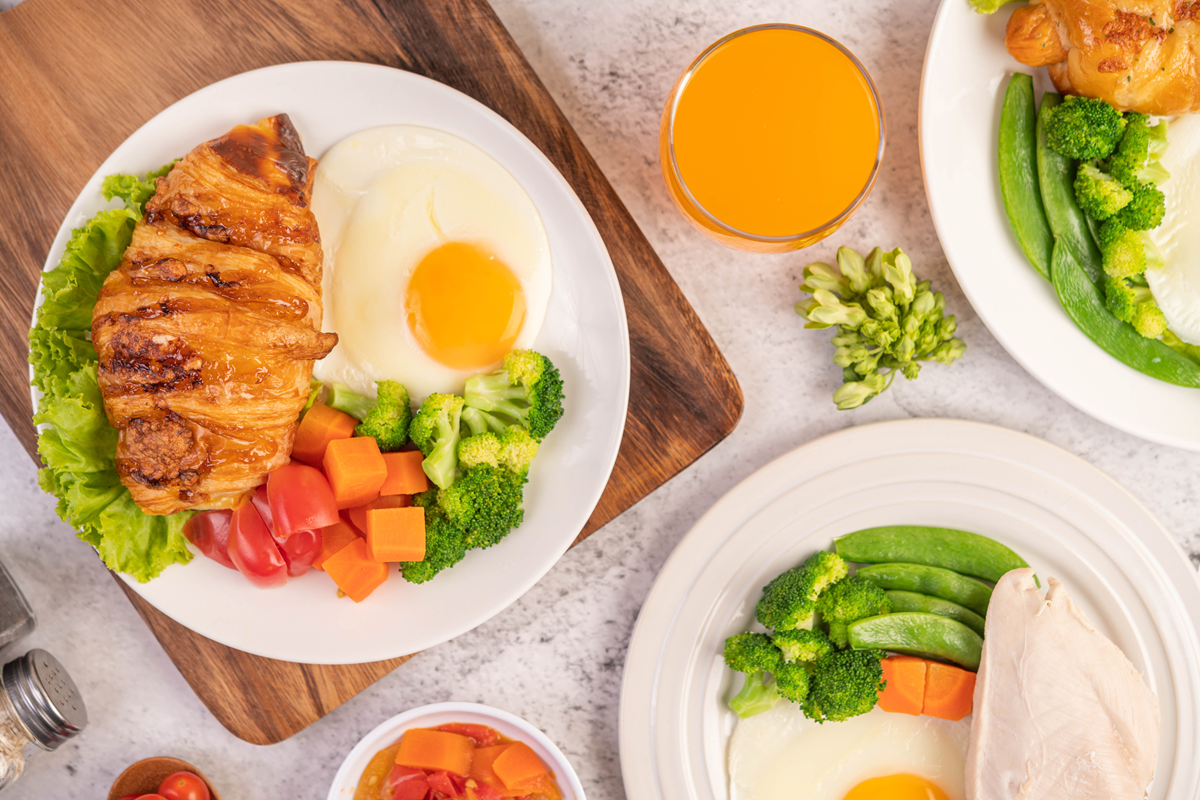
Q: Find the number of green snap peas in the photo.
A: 7